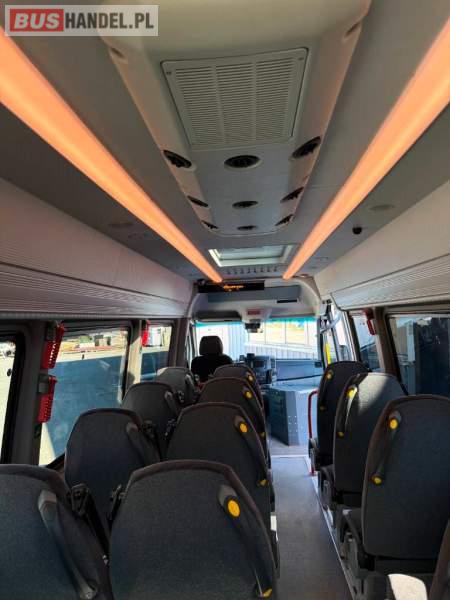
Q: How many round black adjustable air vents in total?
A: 9